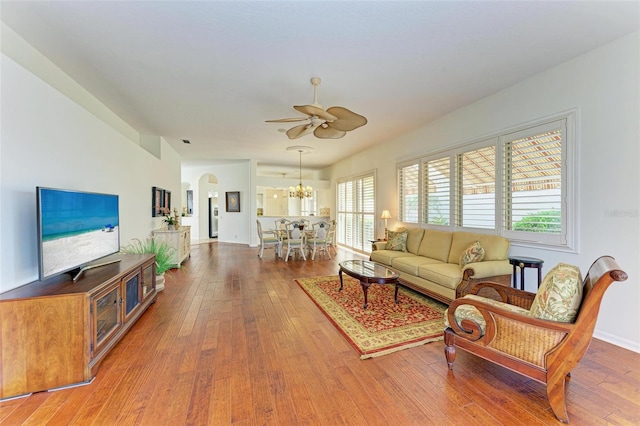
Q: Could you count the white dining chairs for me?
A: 6